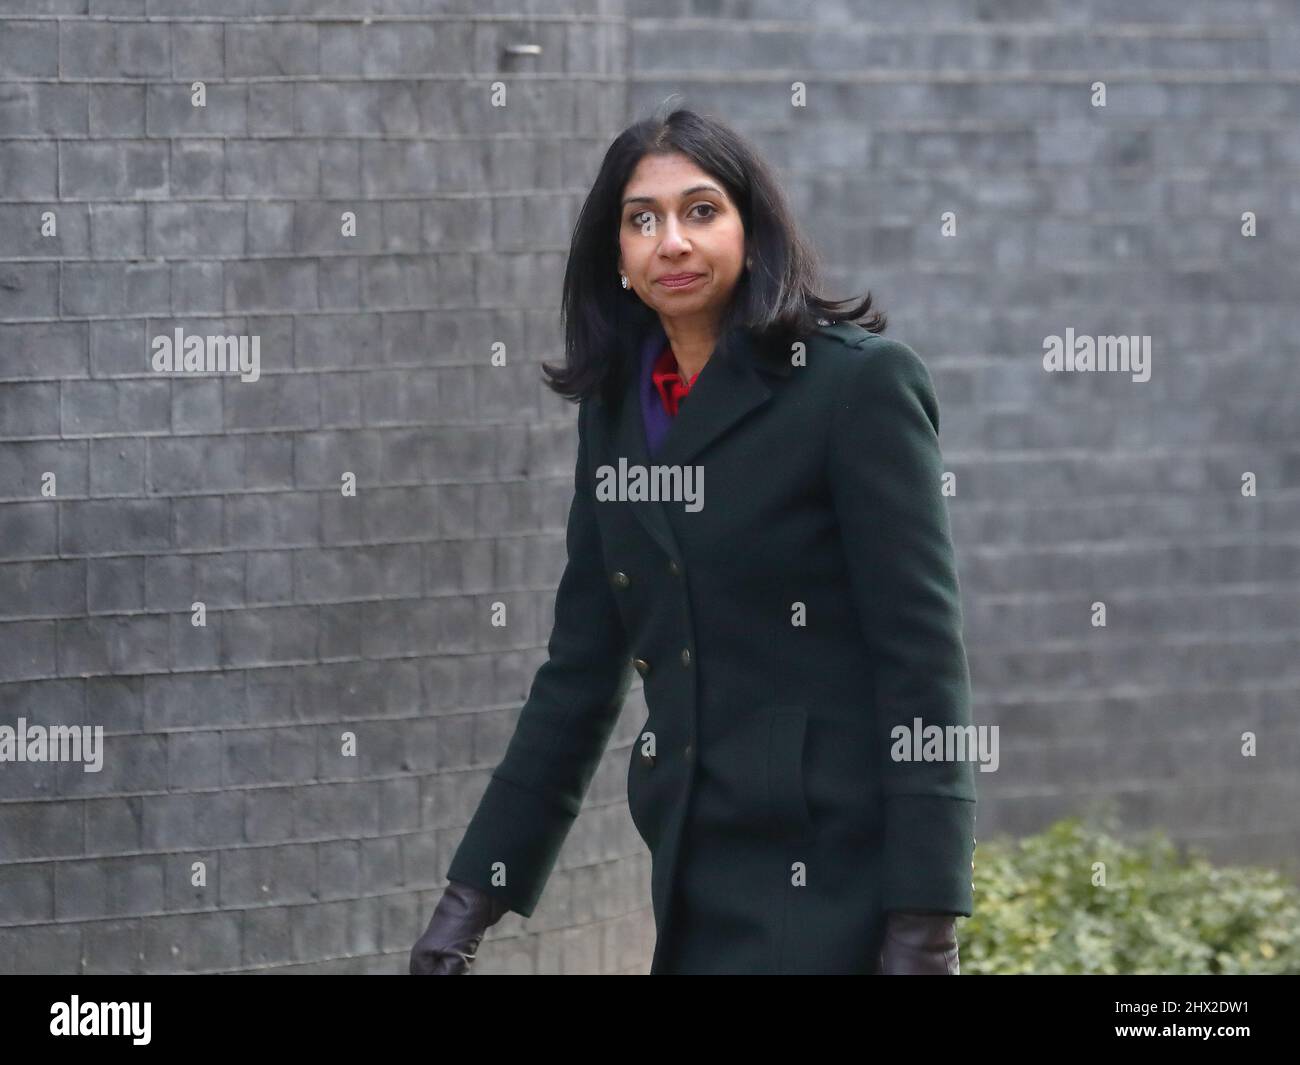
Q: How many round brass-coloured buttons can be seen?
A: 6